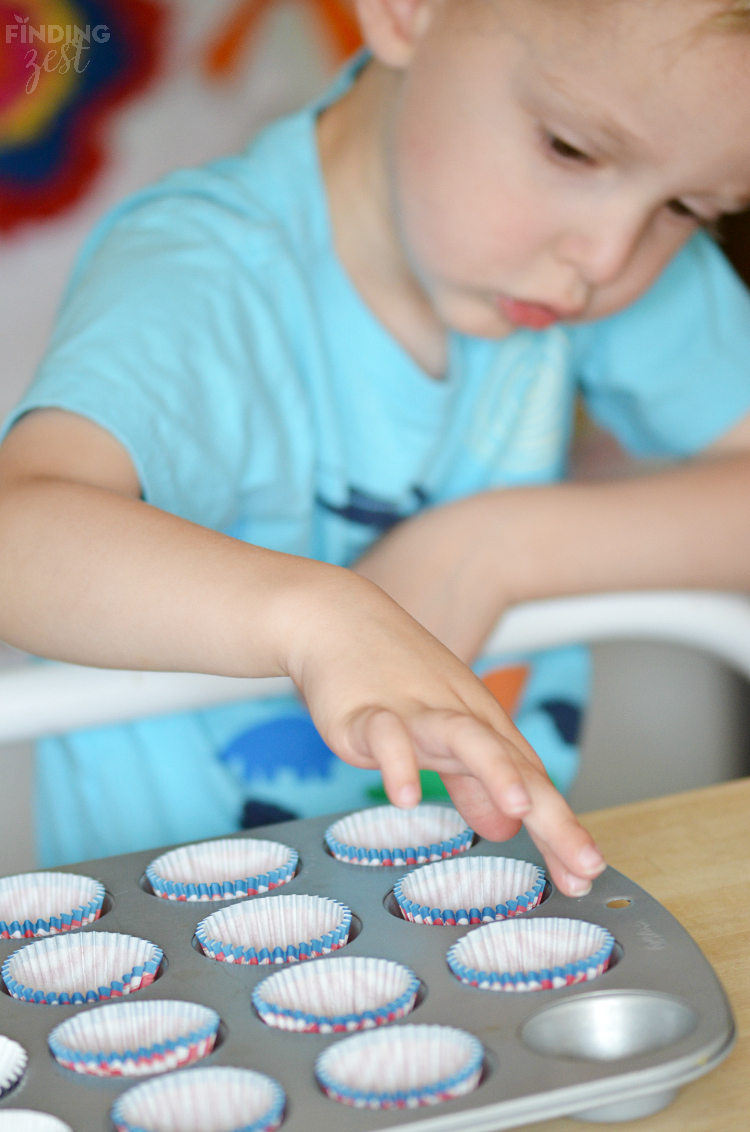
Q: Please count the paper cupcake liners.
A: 13